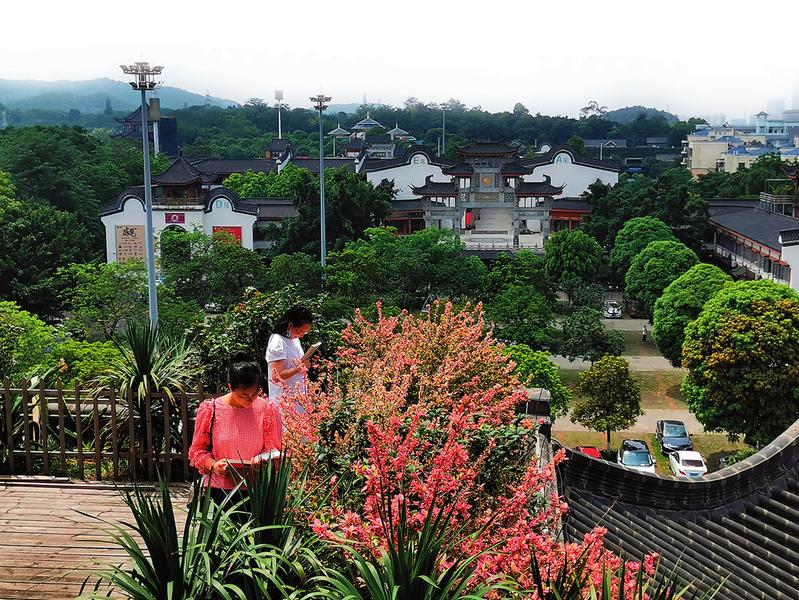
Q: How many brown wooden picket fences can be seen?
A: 1